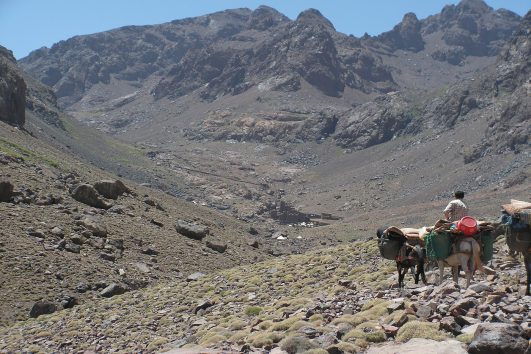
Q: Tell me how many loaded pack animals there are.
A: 3